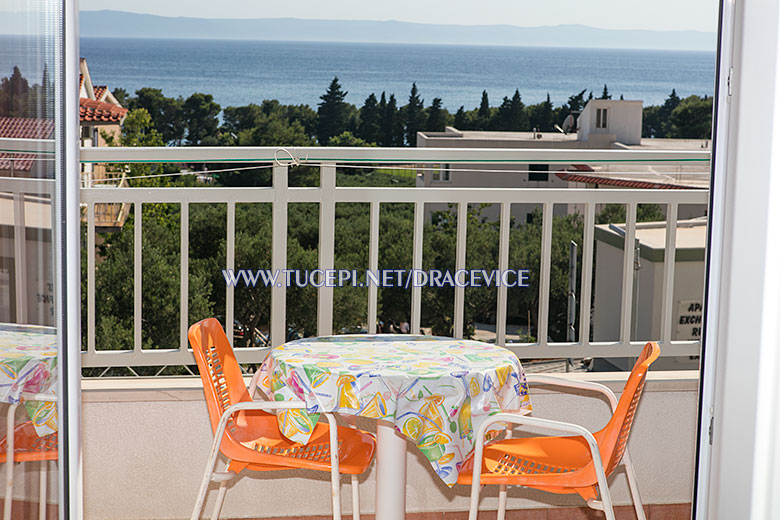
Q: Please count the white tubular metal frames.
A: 2